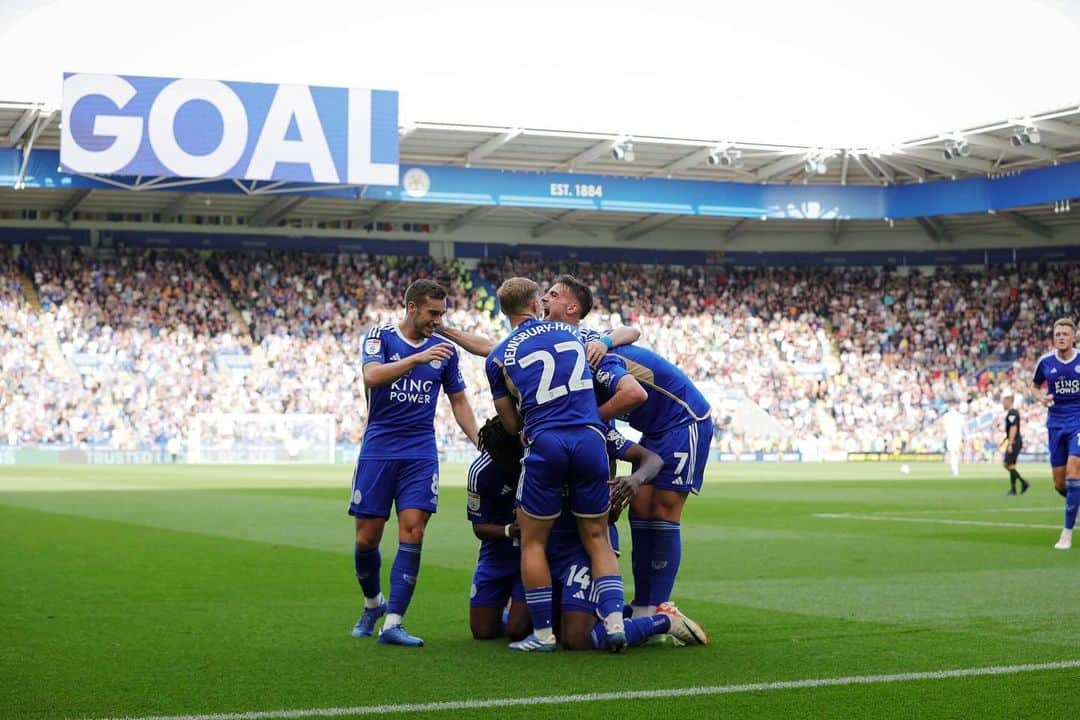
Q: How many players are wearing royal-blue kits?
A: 7